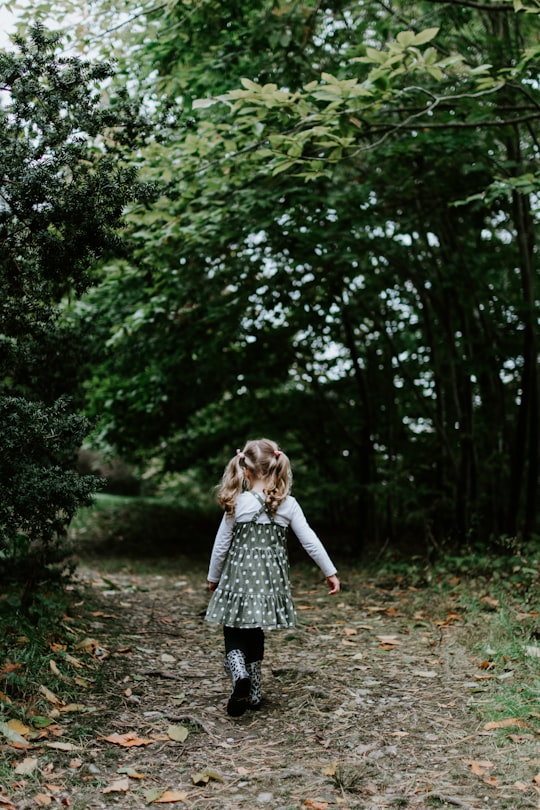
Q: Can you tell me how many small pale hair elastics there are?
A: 2